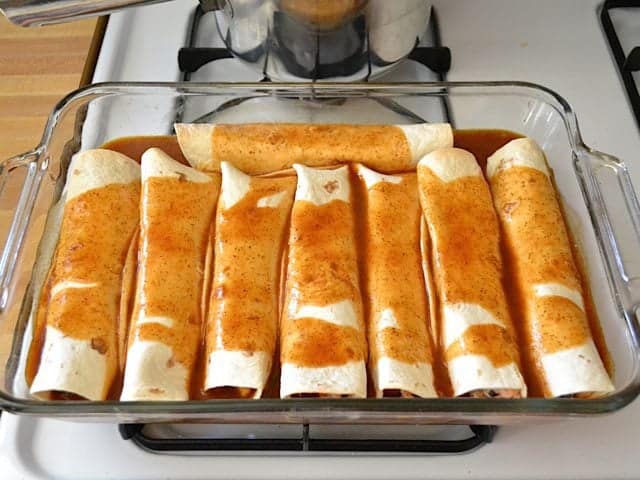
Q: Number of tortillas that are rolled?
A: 8